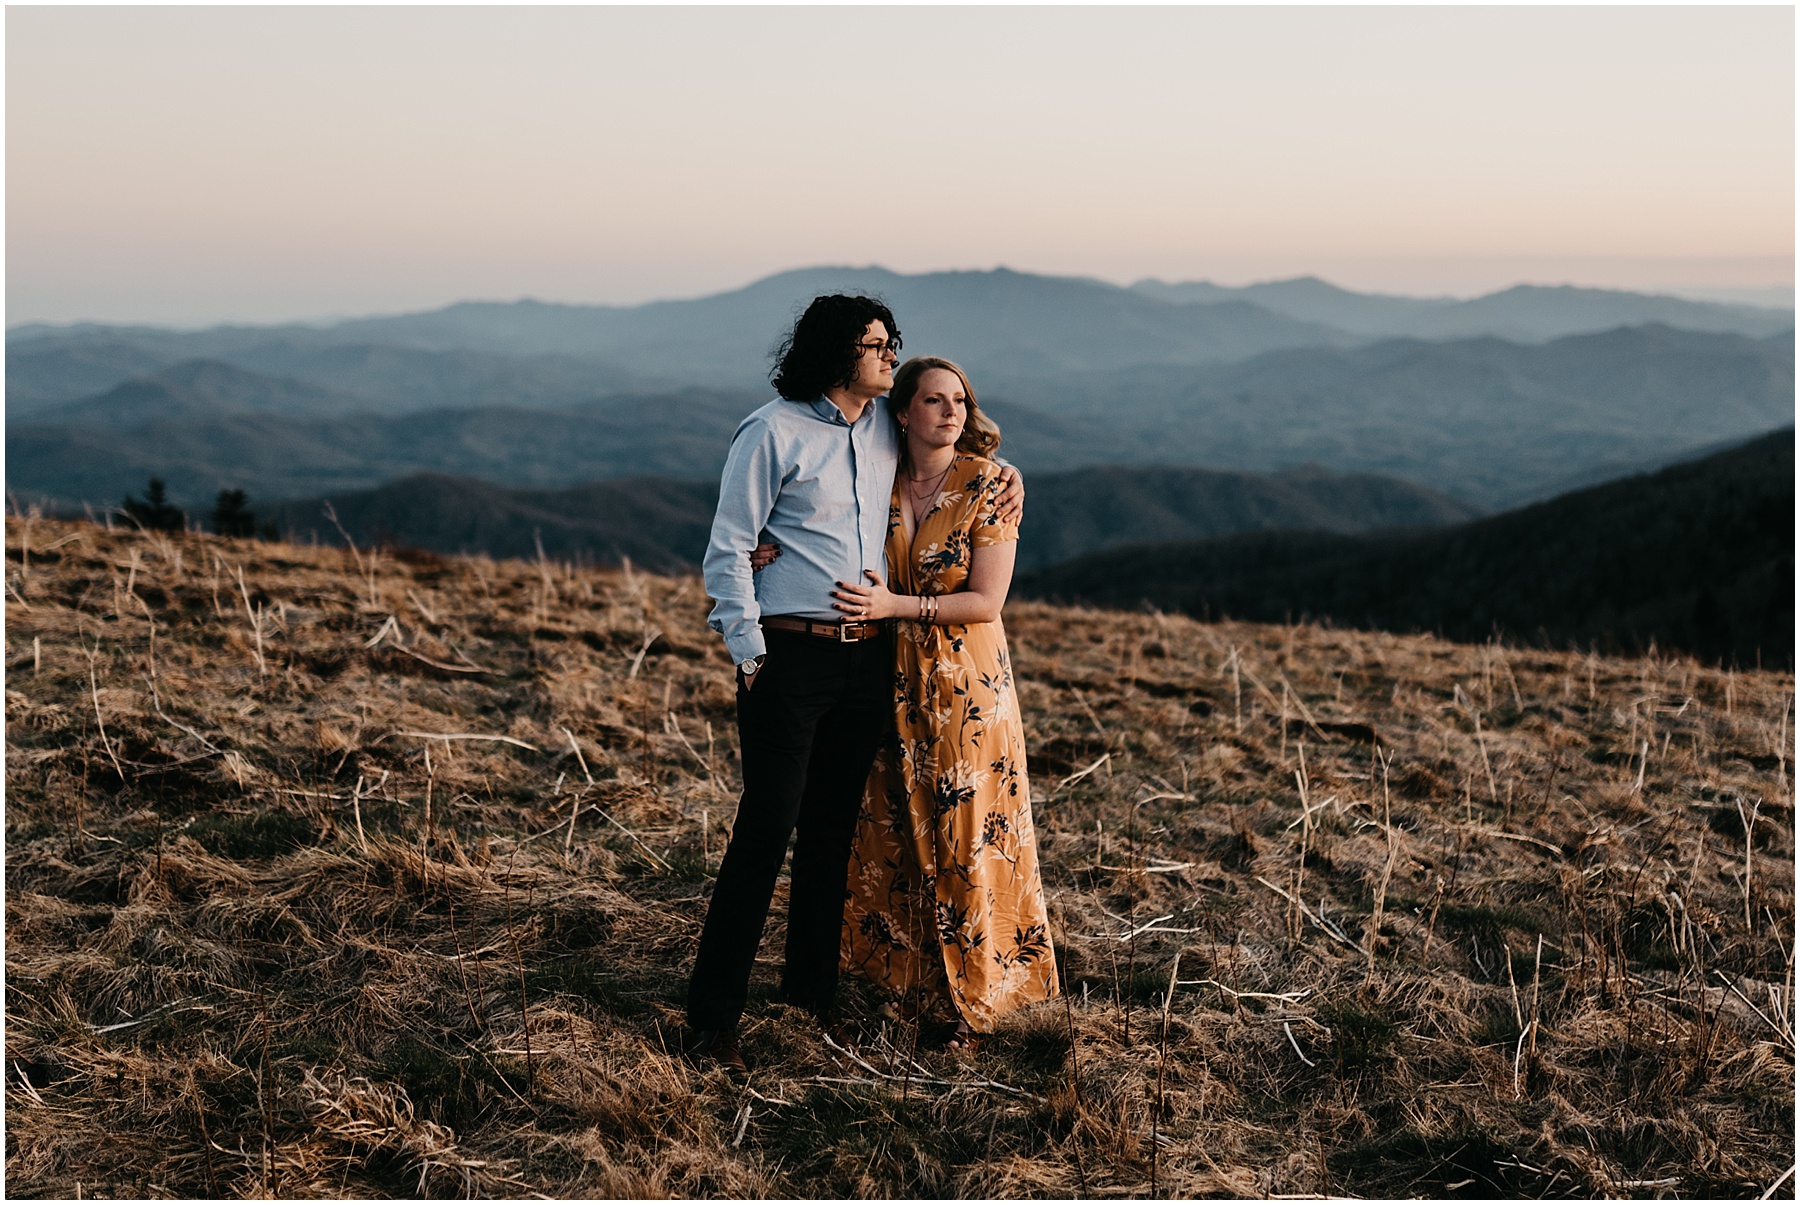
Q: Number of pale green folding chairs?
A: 0